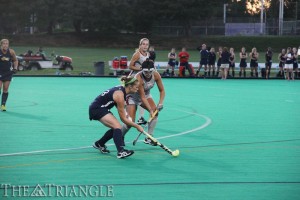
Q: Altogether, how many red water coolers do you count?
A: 2